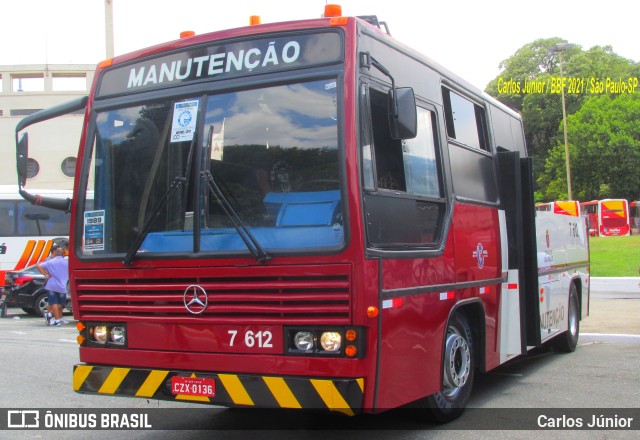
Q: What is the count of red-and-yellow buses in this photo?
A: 2